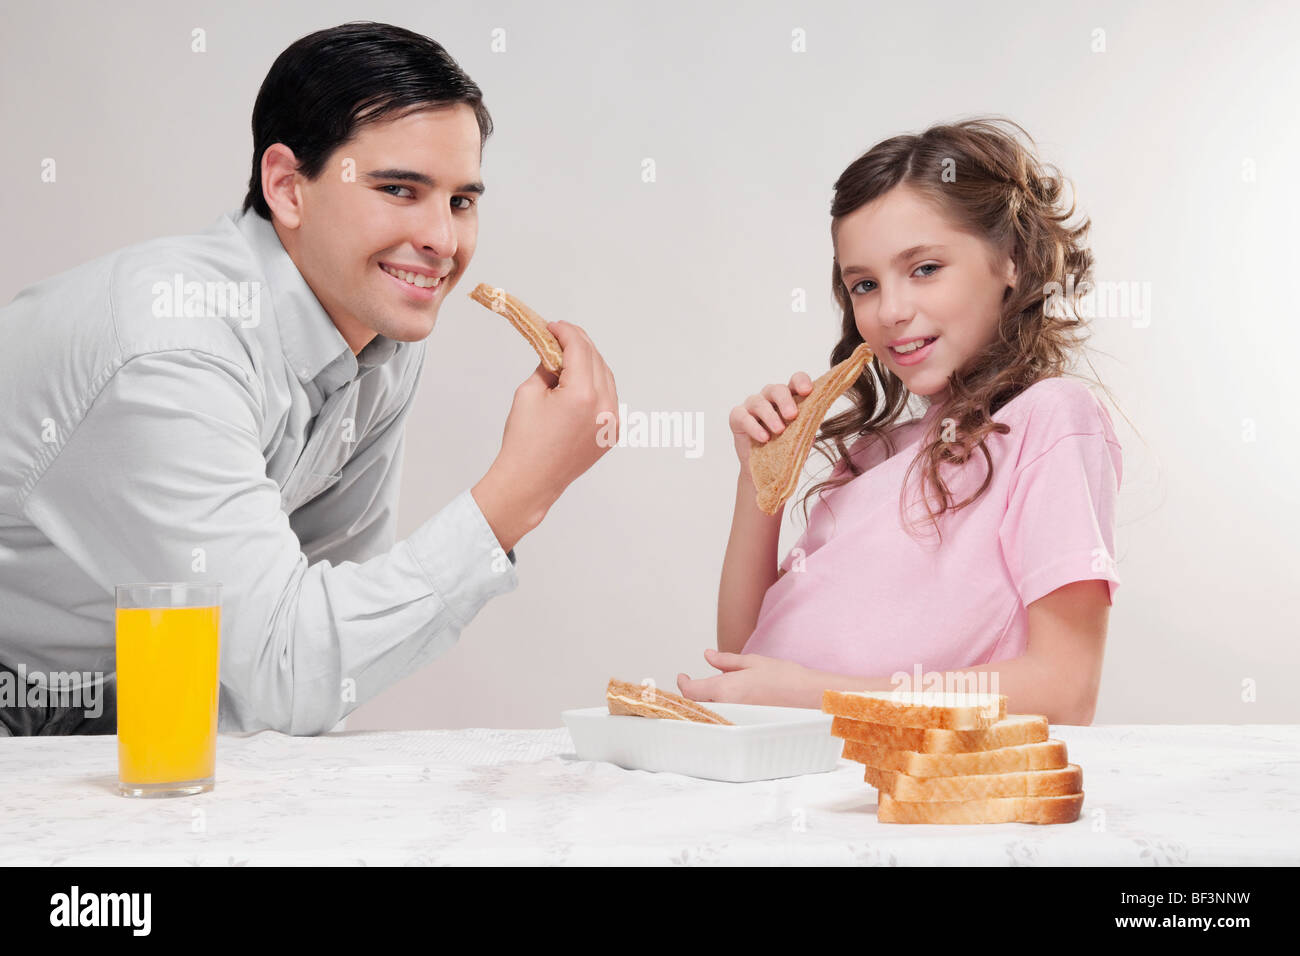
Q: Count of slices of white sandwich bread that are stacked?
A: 5